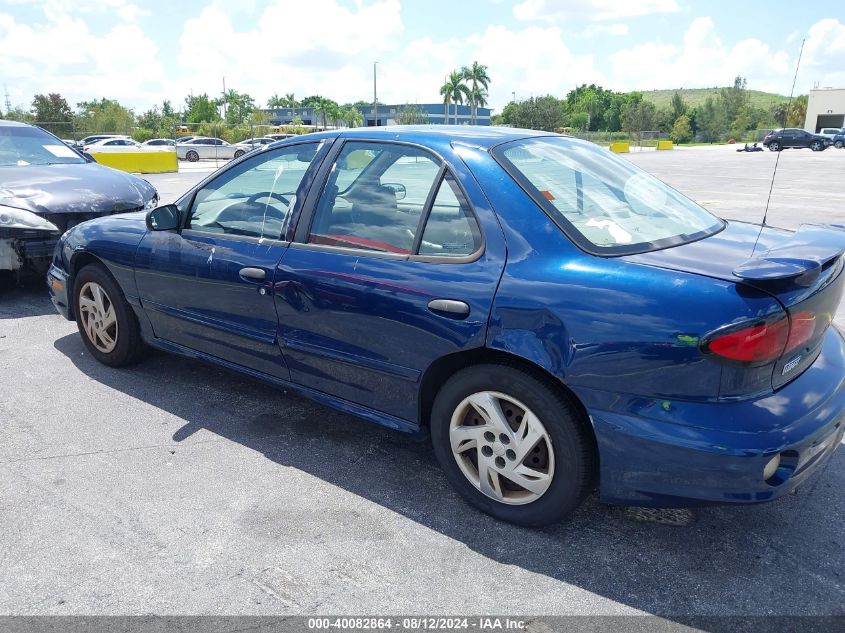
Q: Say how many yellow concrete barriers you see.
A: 3